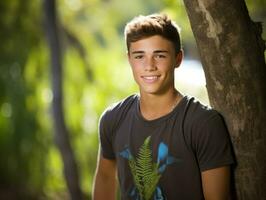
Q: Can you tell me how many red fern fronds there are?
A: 0